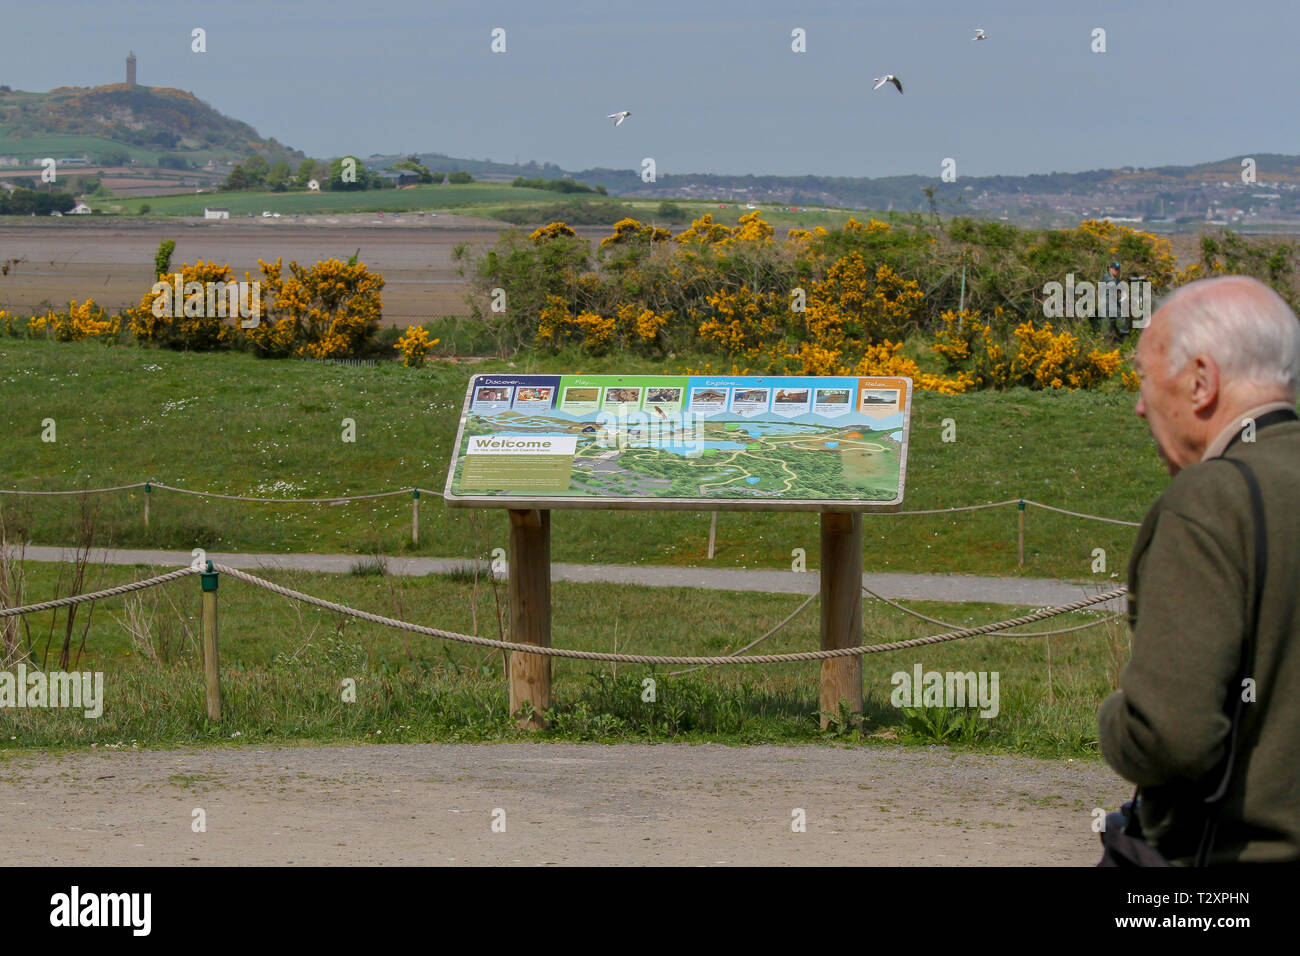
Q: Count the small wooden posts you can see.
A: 5